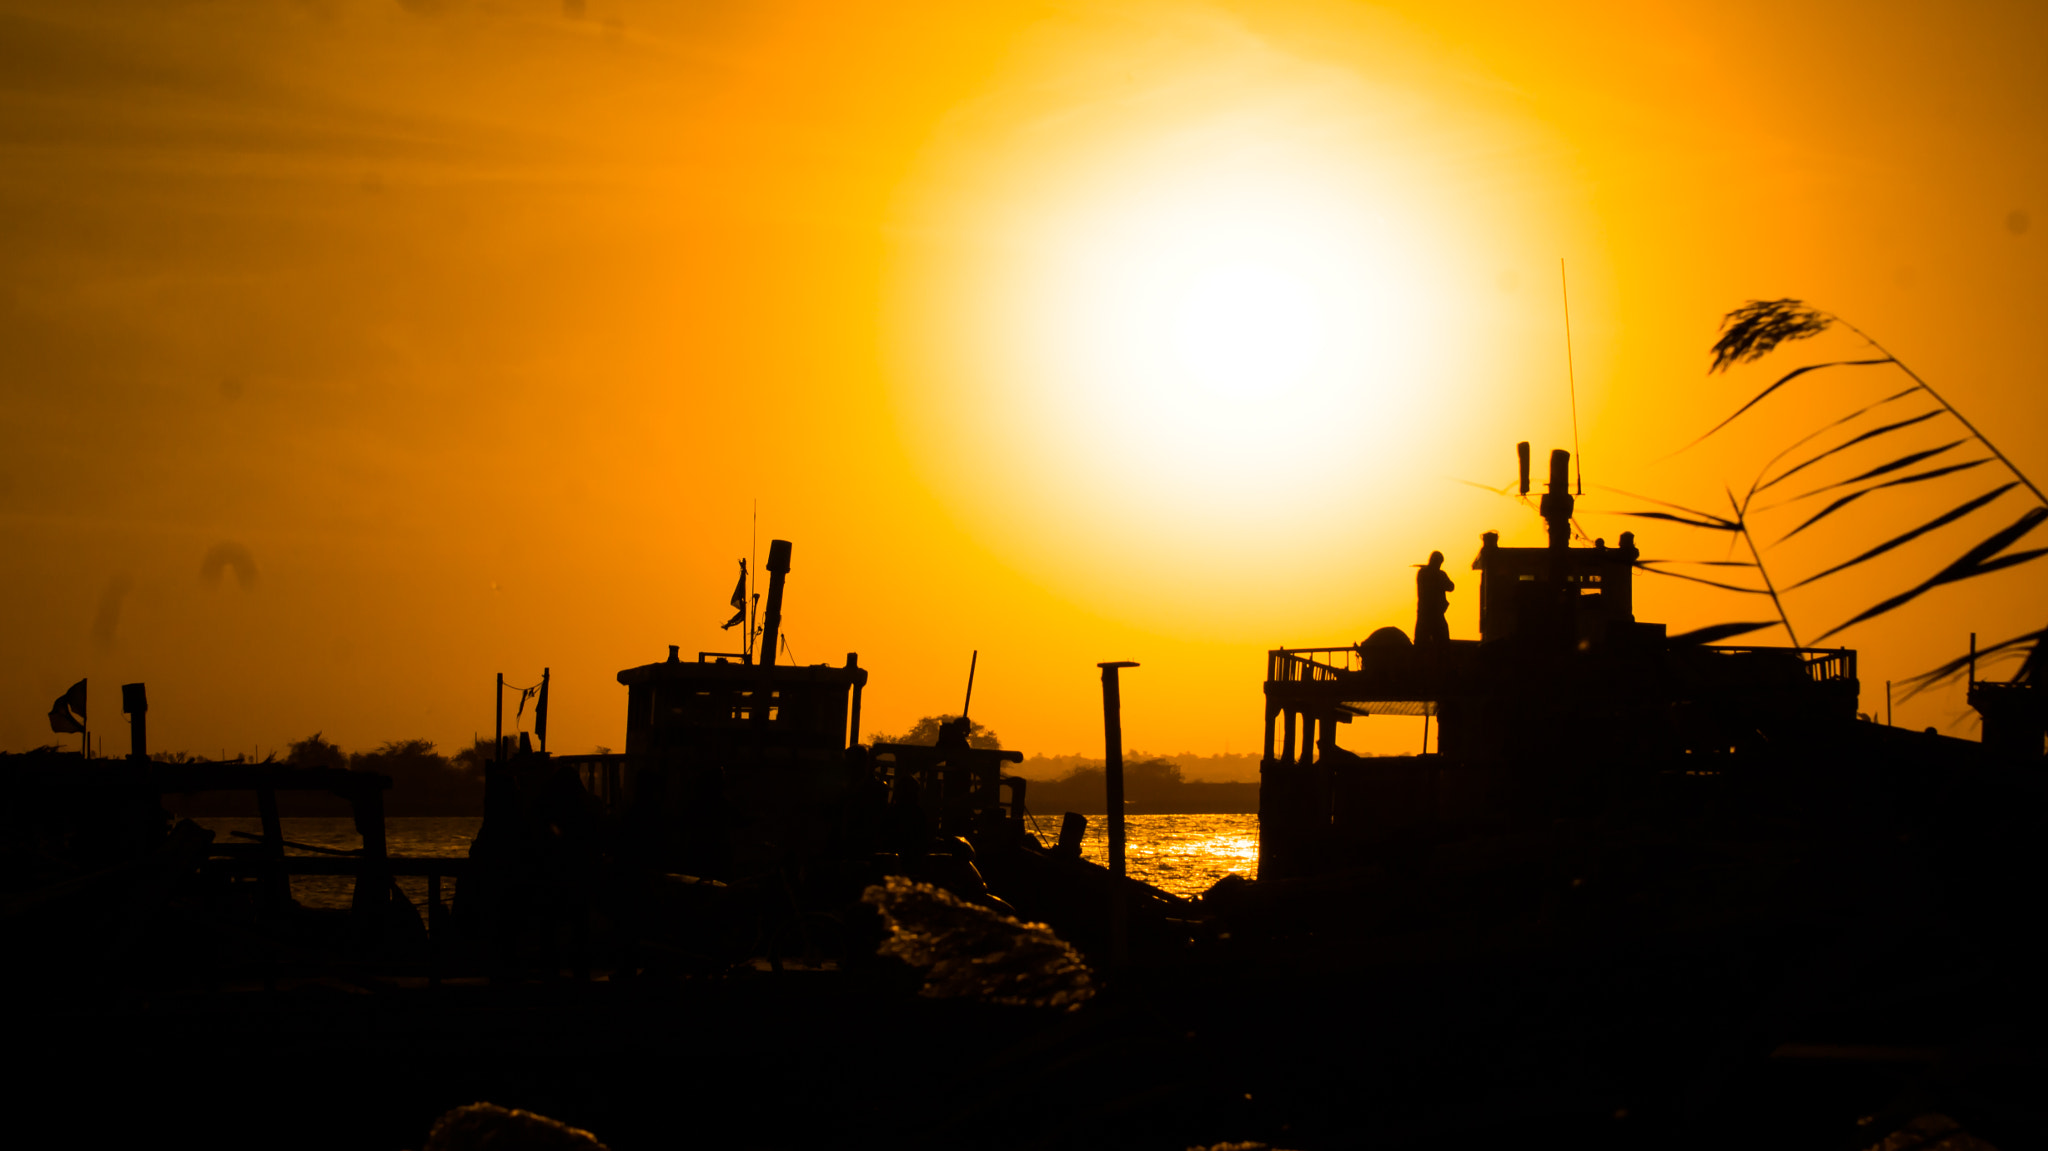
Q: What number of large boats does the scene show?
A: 2